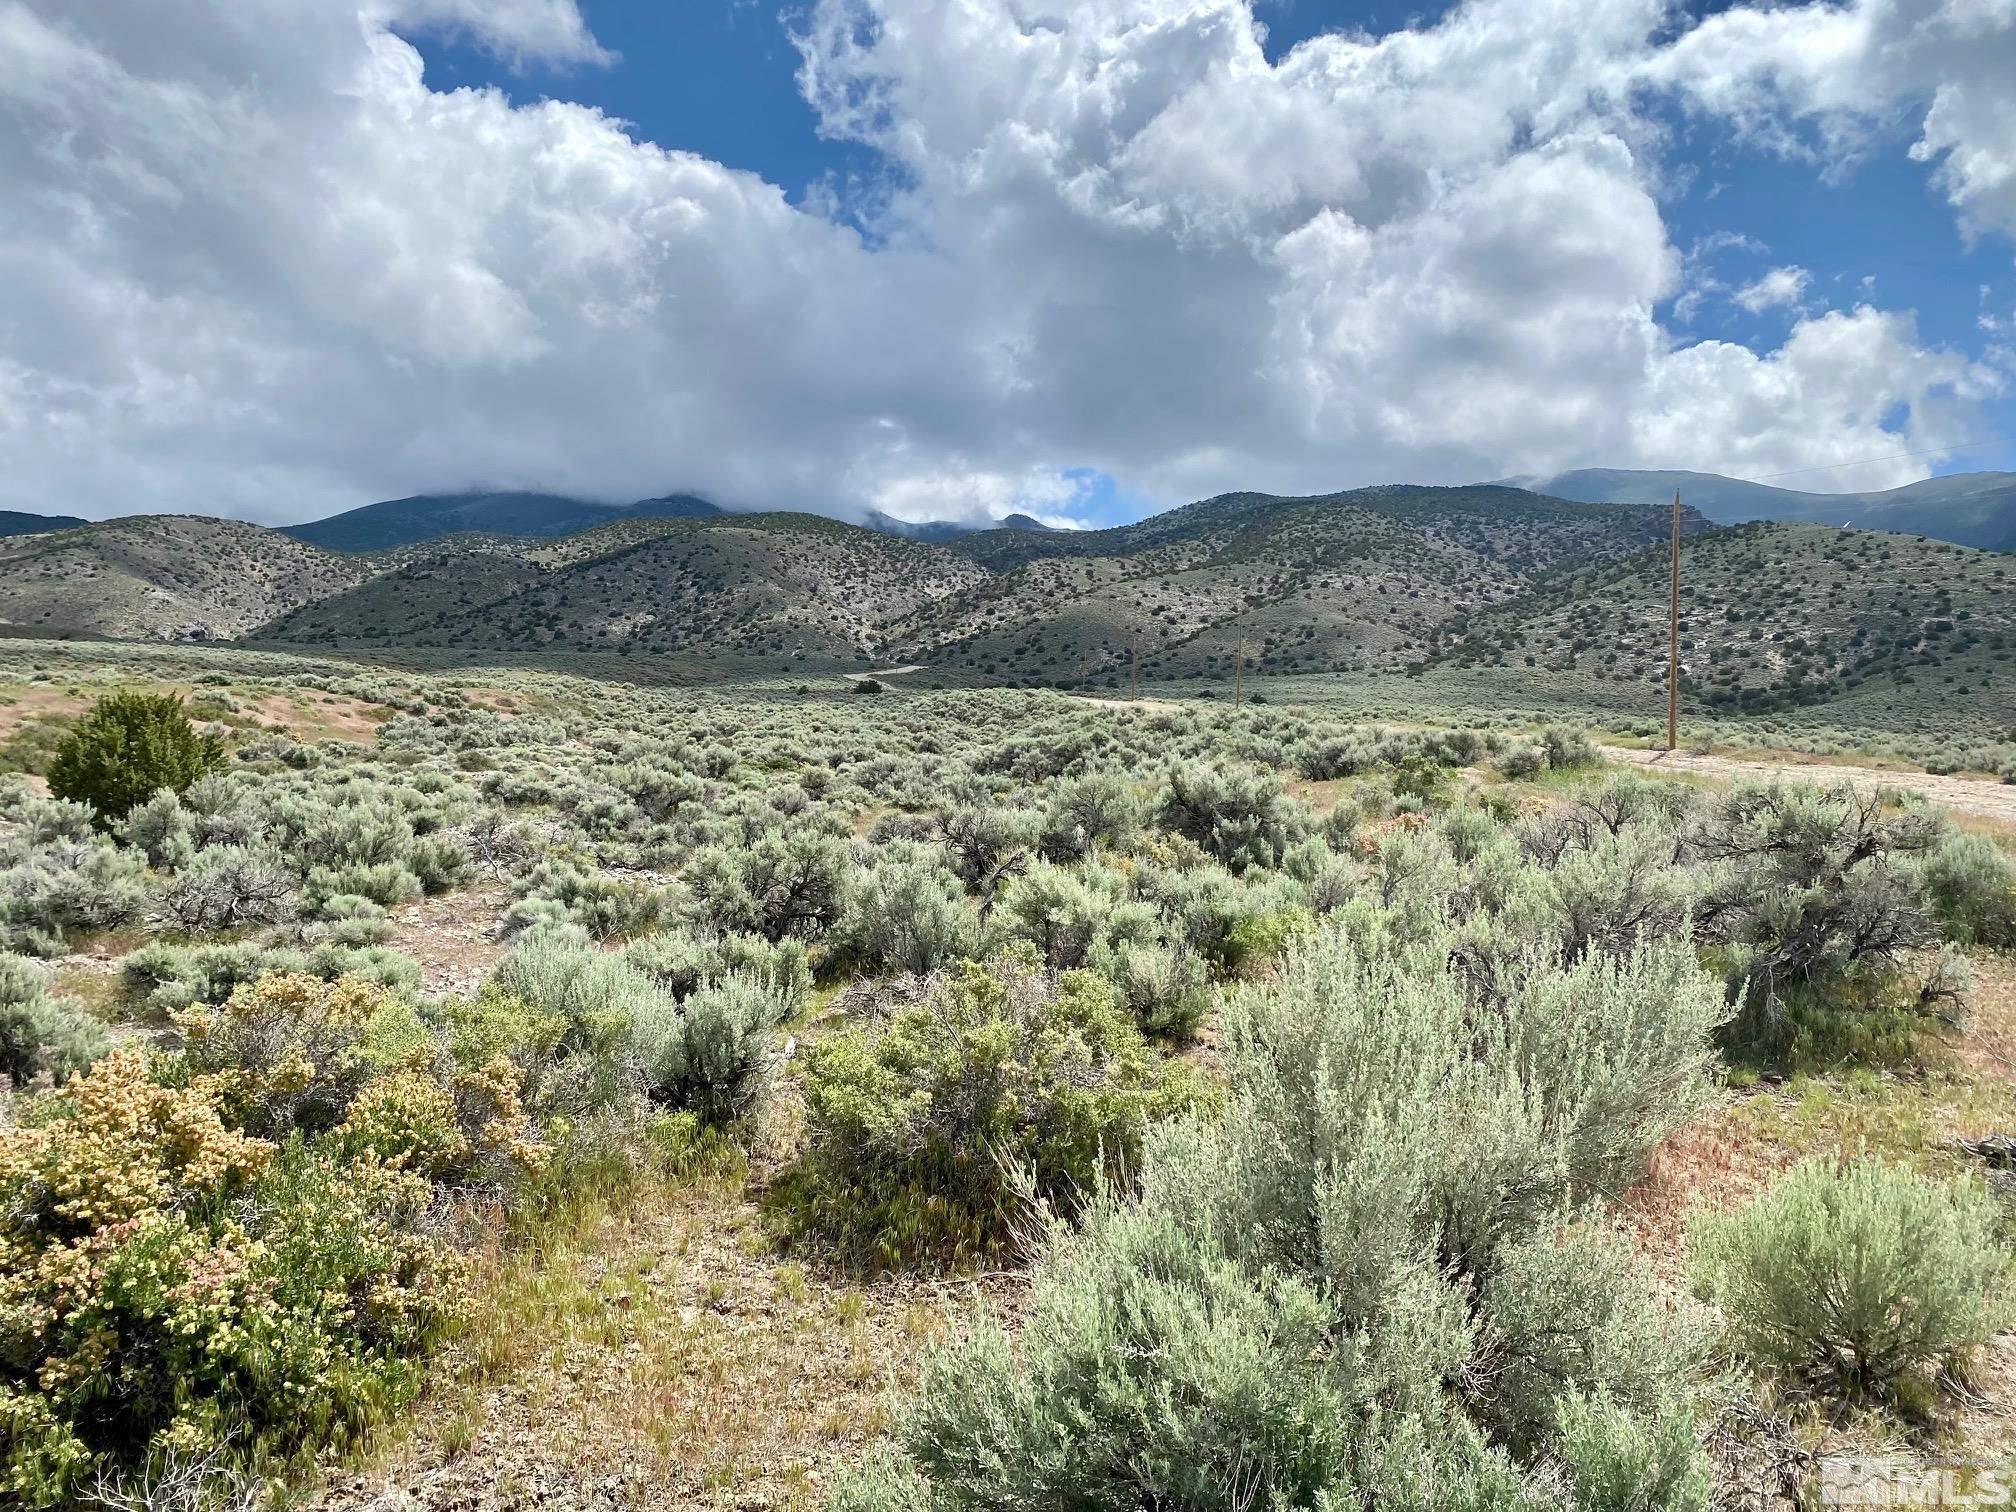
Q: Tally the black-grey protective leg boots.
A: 0